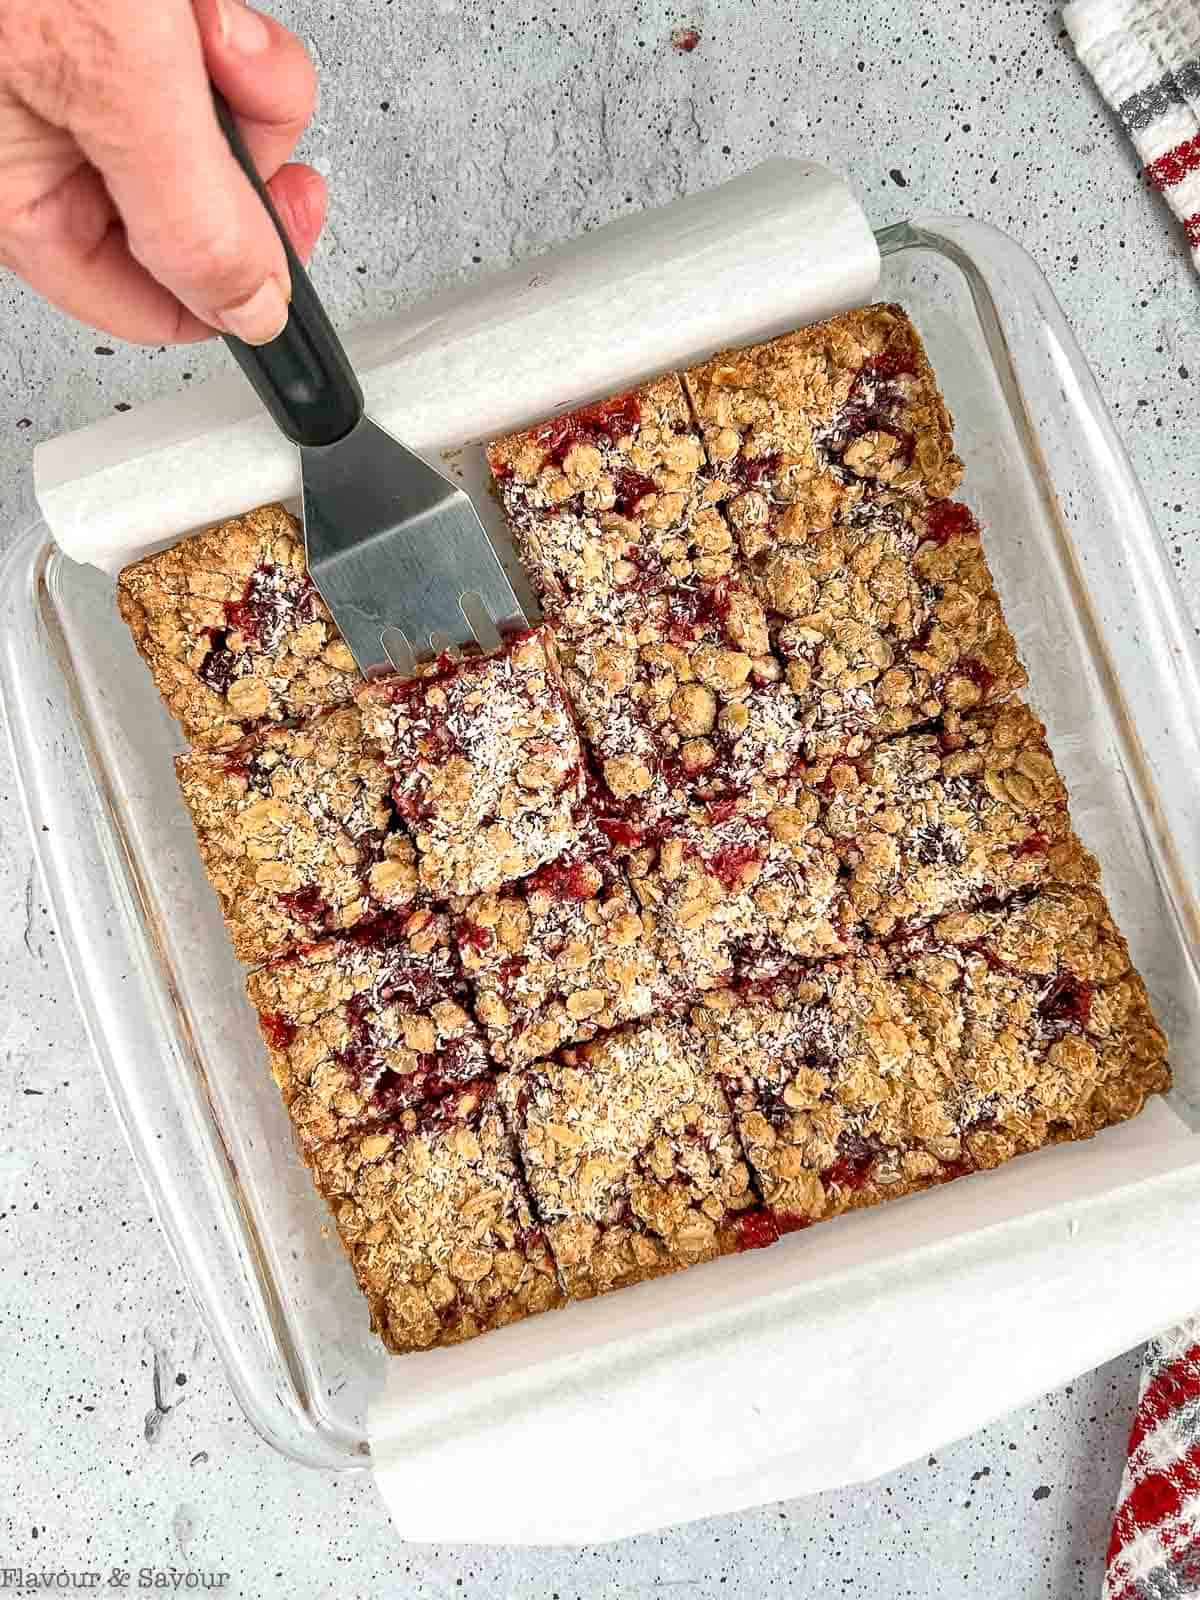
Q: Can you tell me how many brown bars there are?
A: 15